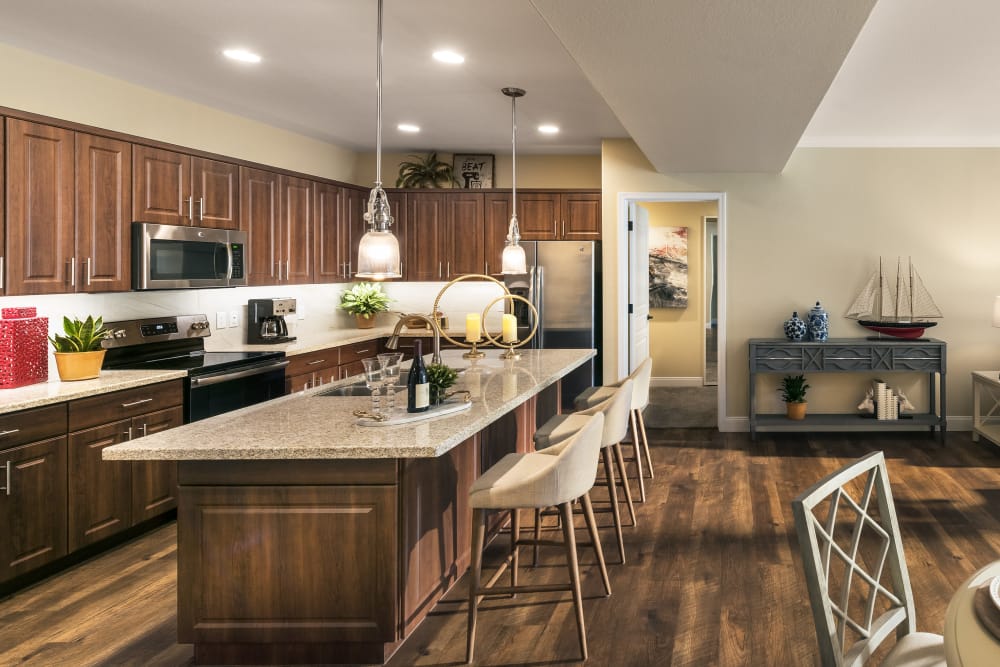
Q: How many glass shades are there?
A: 2